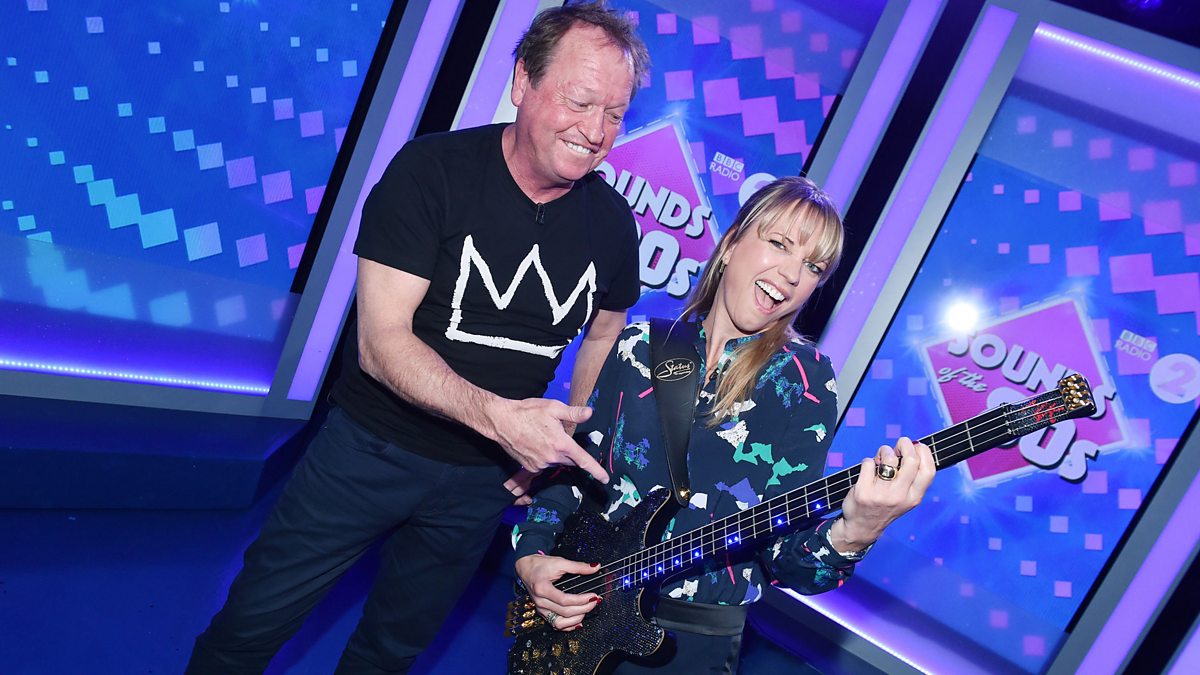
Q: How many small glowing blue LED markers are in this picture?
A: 9